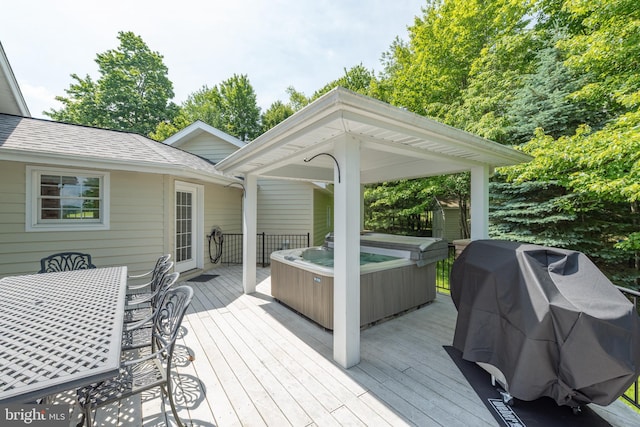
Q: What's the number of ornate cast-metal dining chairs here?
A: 5